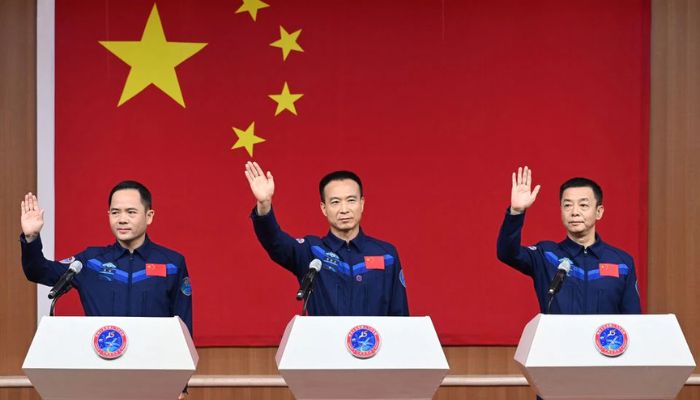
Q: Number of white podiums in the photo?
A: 3